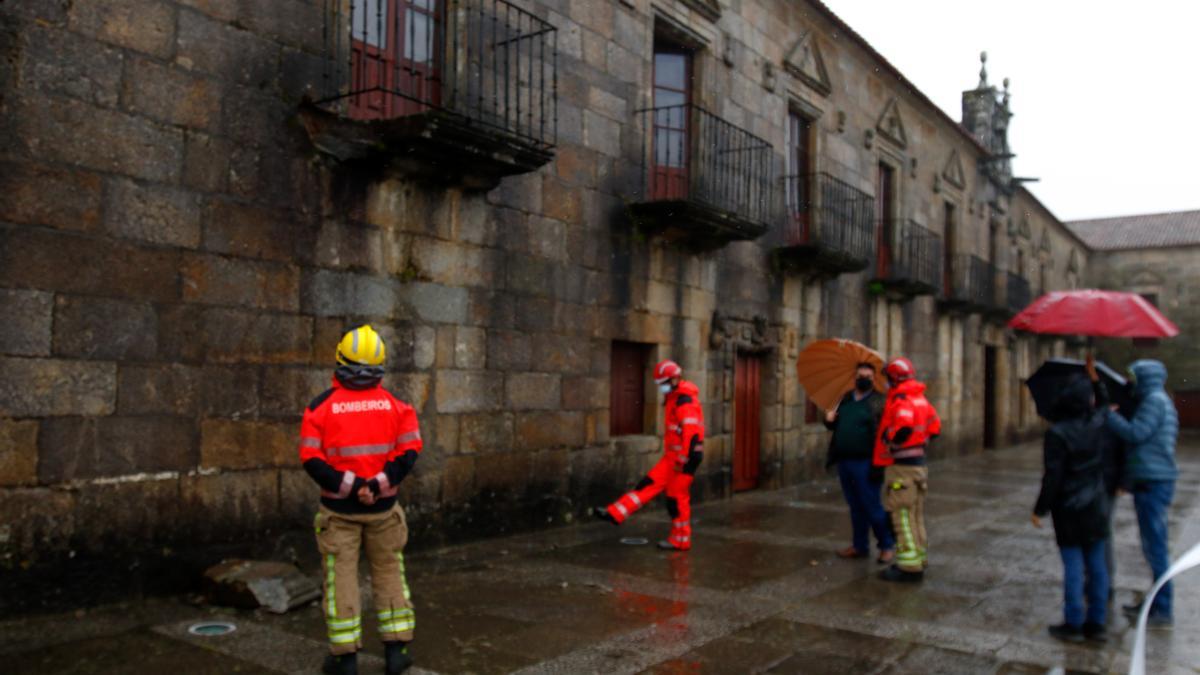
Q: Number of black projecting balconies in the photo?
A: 6